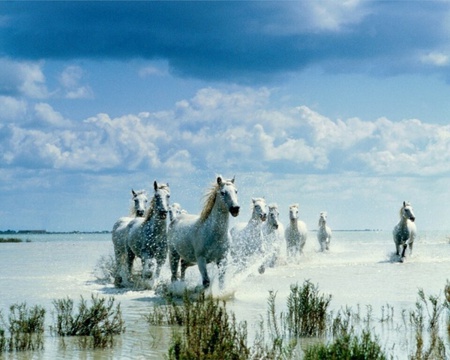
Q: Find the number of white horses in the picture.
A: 9